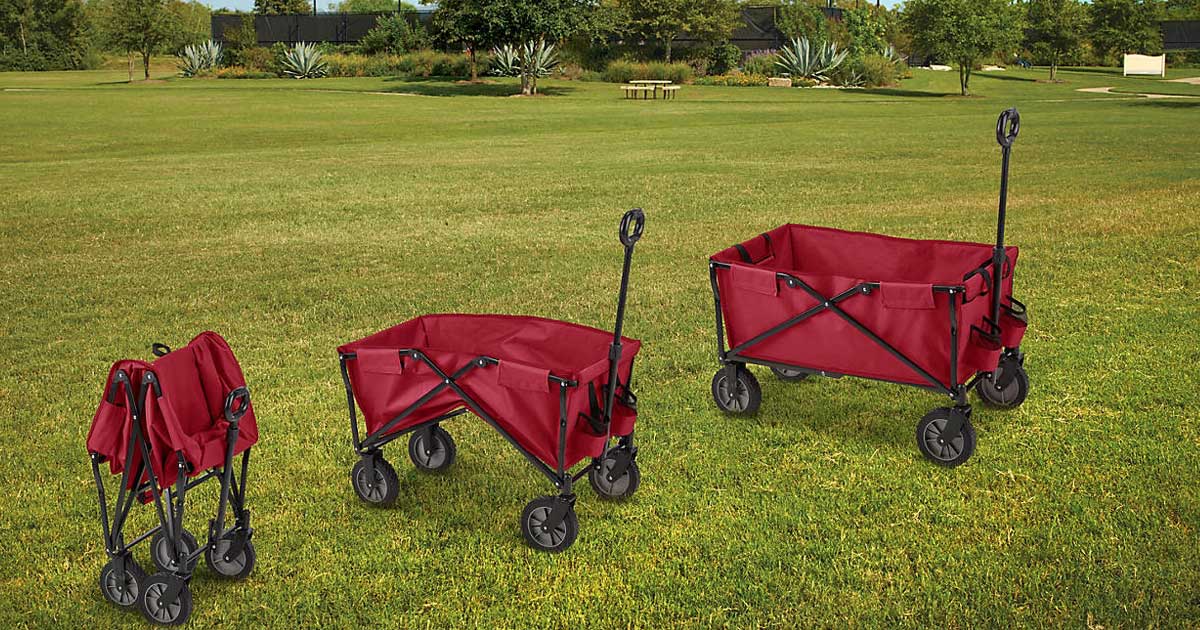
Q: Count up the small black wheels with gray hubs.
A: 12